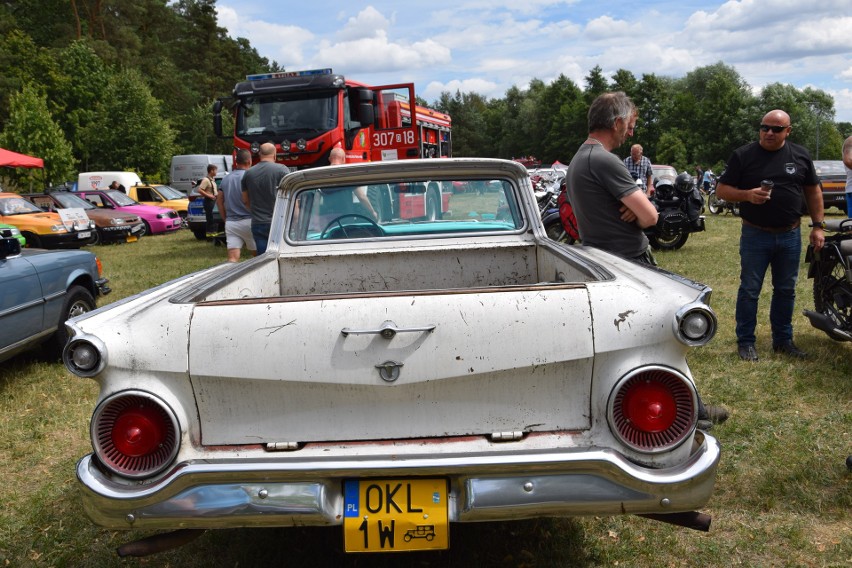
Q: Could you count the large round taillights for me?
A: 2